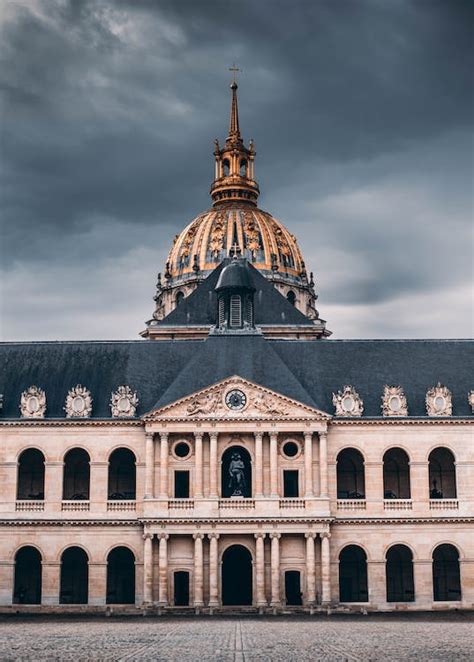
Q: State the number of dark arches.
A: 14